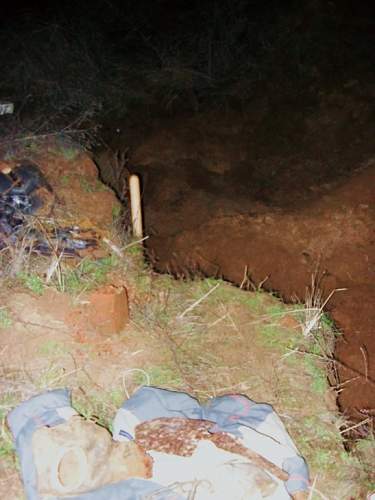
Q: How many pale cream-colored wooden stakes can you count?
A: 1